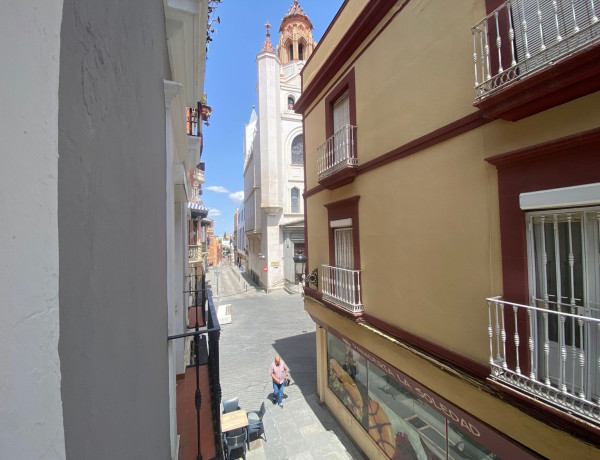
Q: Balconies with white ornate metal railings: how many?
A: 4